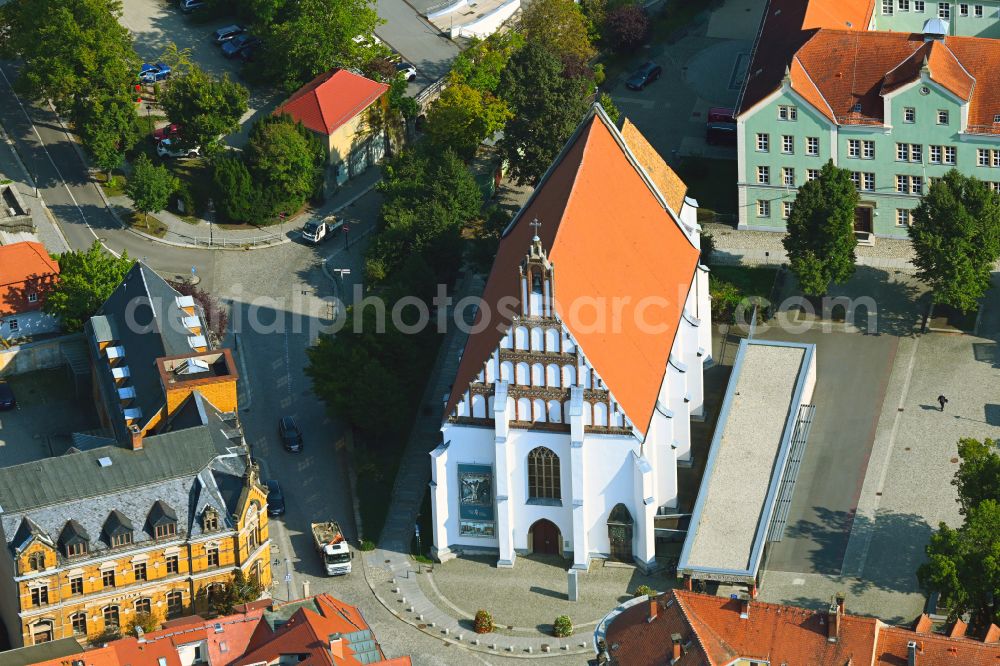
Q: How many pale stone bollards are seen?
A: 15